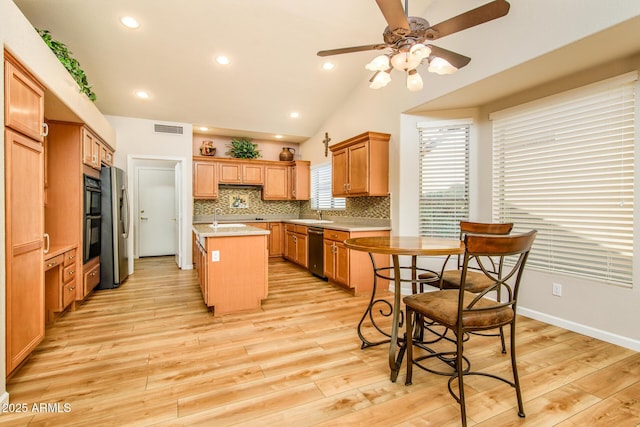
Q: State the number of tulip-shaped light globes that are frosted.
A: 5